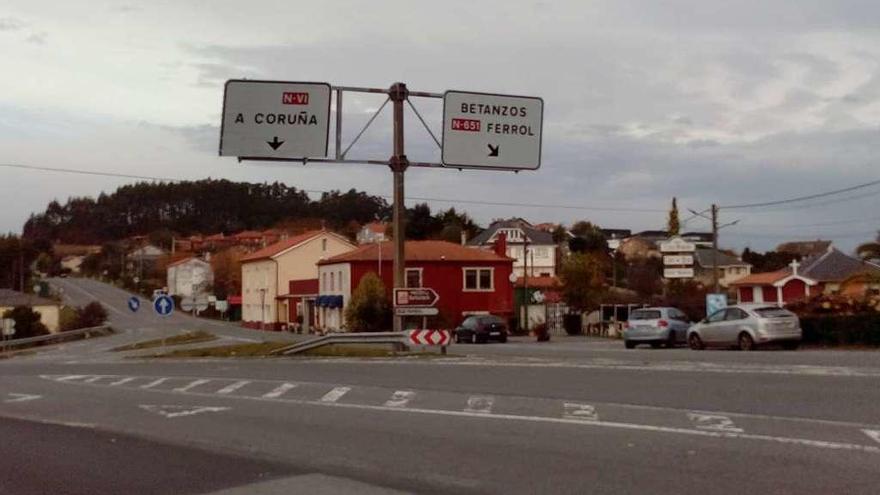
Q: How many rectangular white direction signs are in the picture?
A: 2